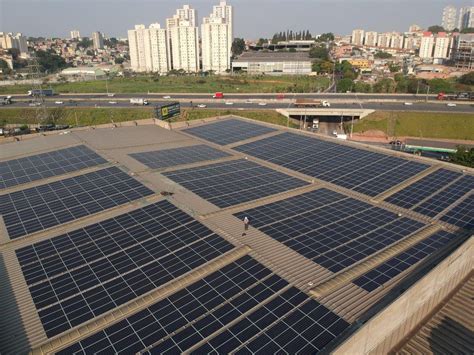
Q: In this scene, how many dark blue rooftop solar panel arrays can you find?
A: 11